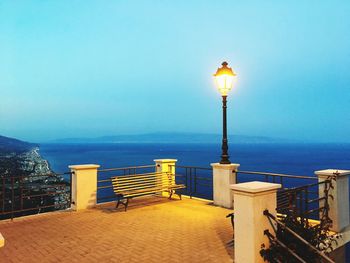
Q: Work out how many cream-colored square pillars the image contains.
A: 5